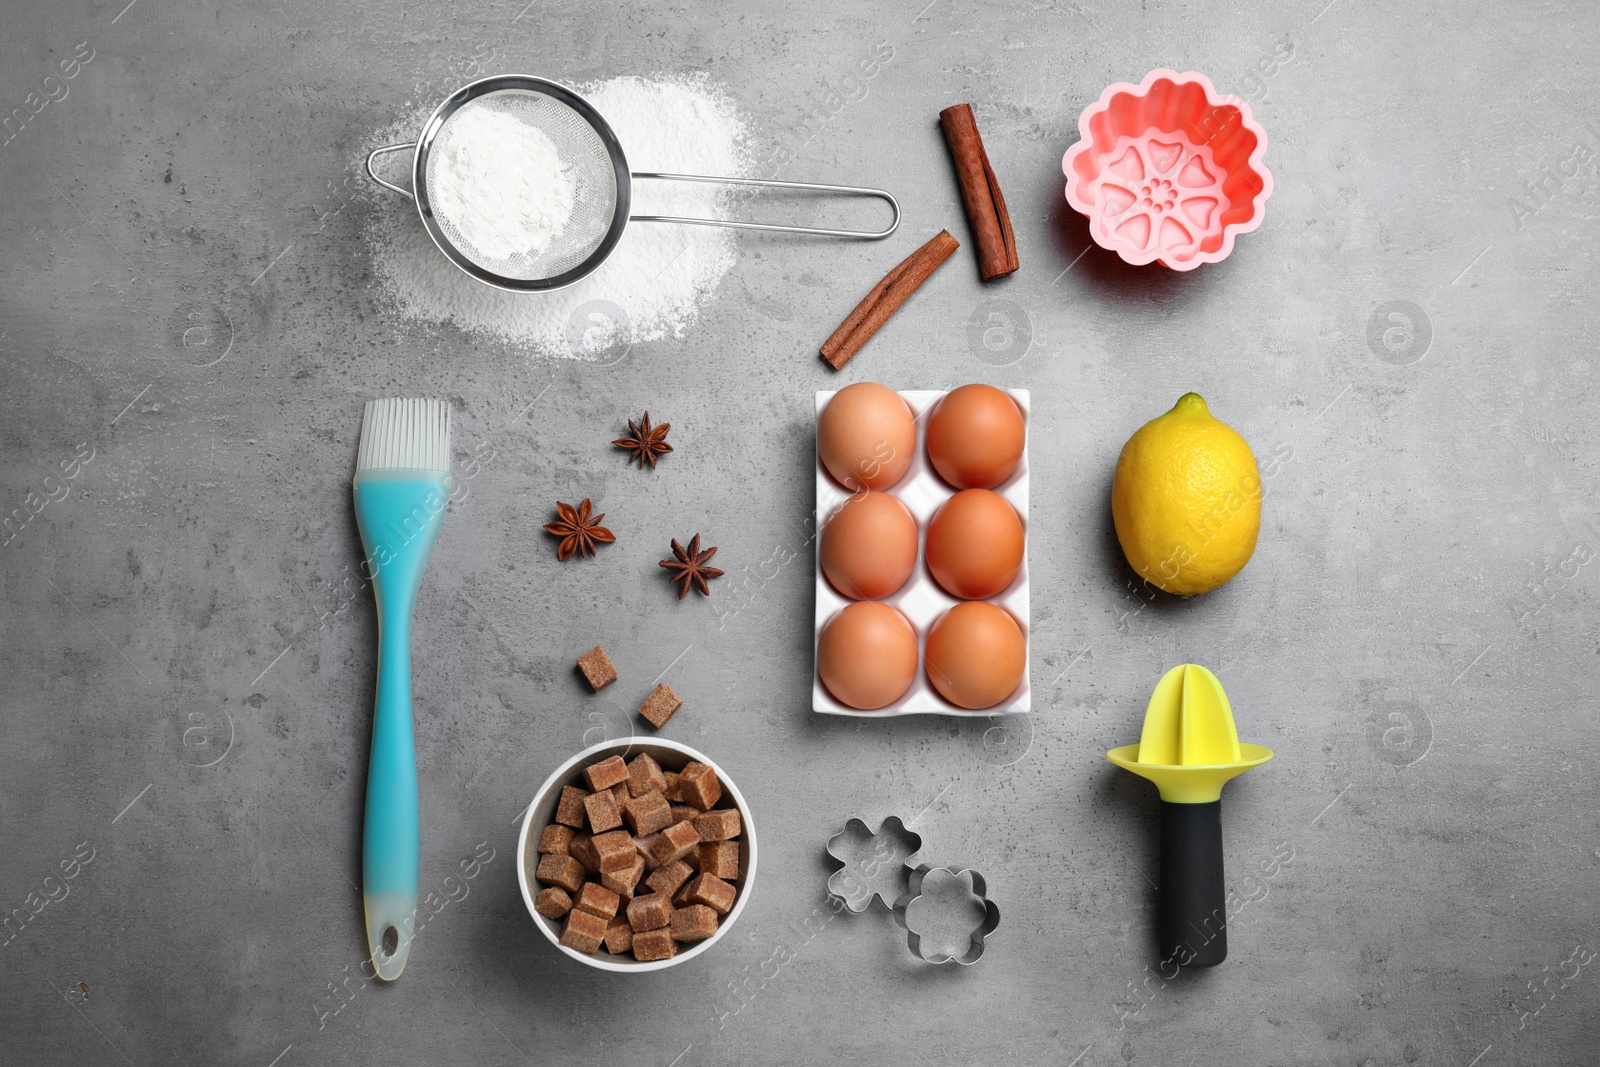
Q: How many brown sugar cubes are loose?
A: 2